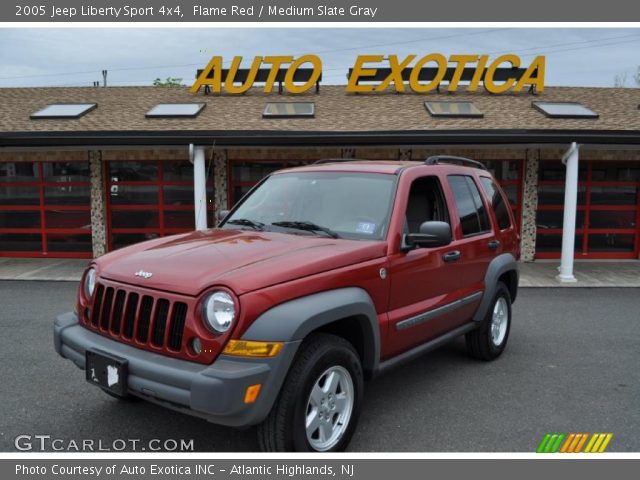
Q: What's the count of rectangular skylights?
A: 5